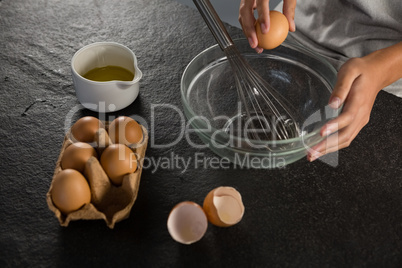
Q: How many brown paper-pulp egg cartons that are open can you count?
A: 1